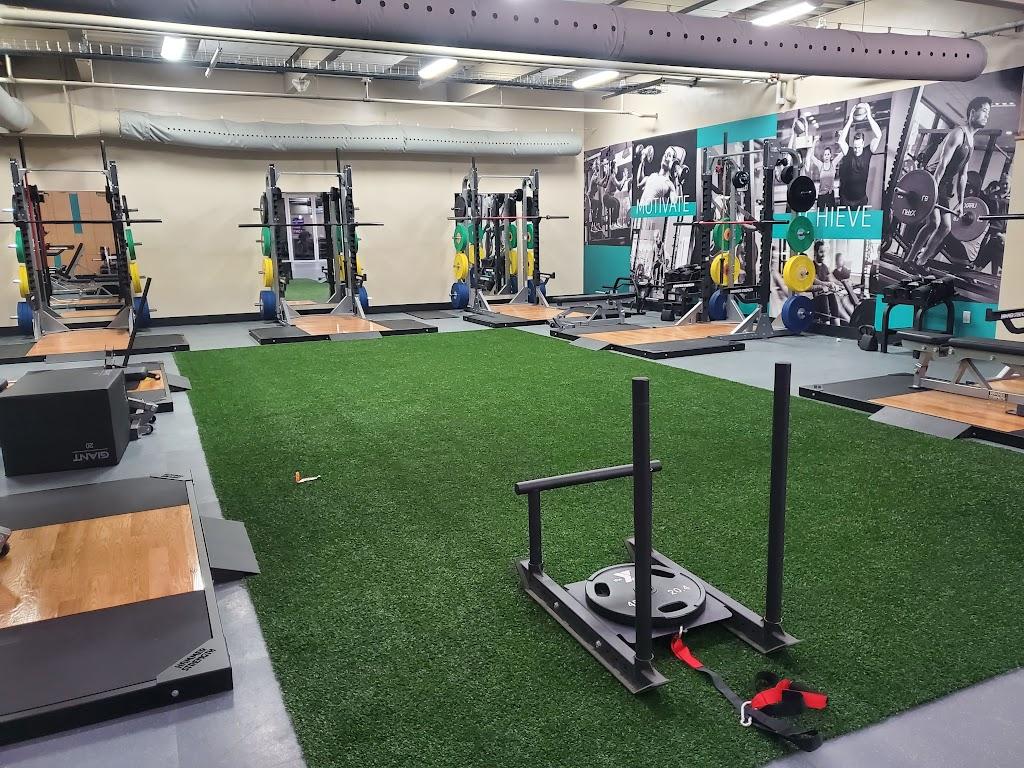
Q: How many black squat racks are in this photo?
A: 4